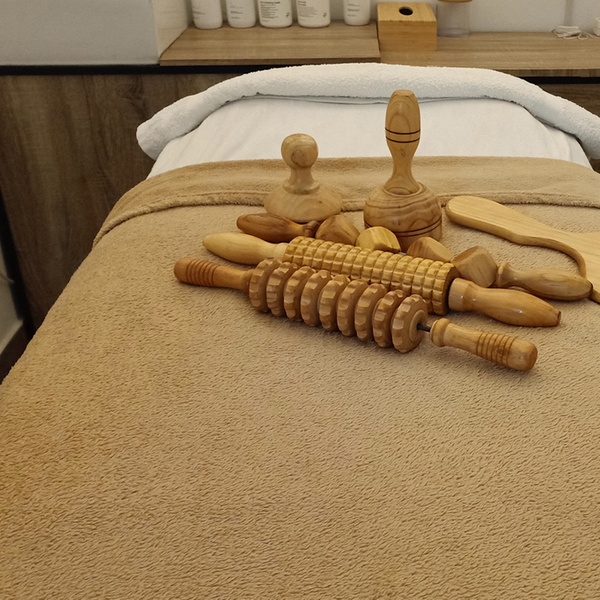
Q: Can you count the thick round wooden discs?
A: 9